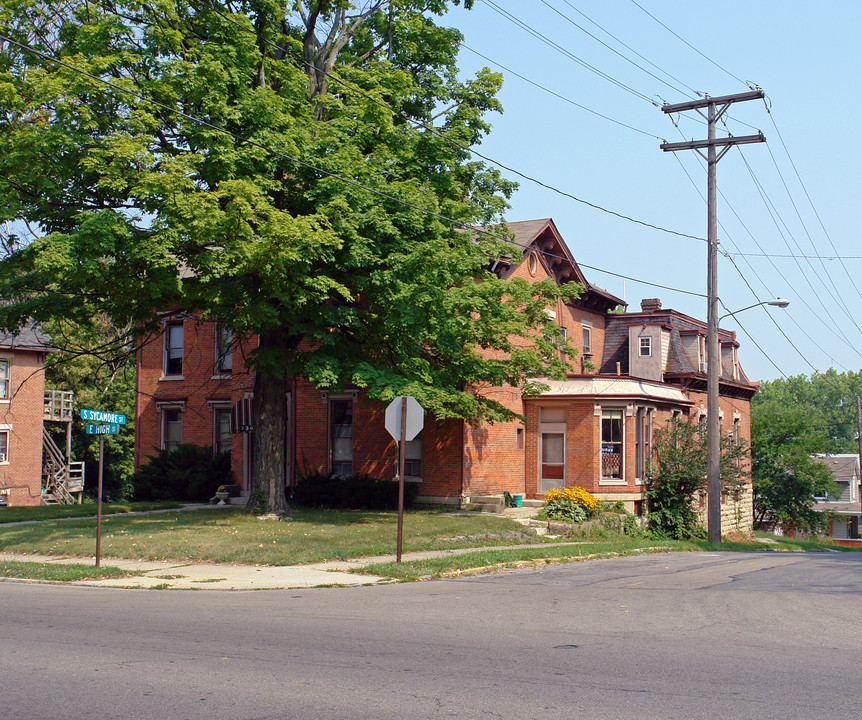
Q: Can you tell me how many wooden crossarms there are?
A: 2